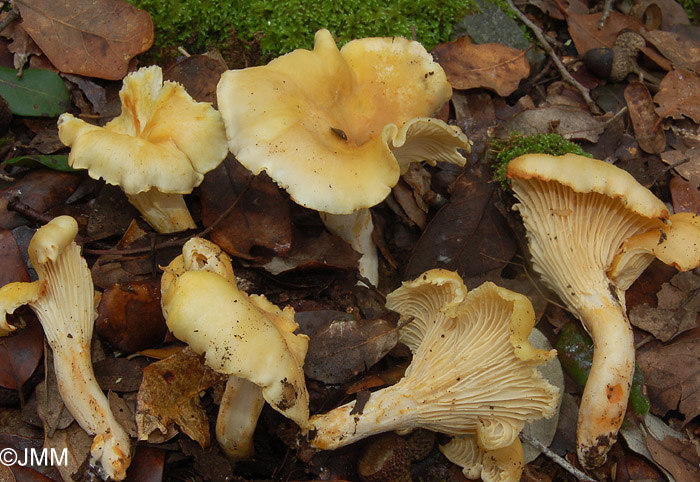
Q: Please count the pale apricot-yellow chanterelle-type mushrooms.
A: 6